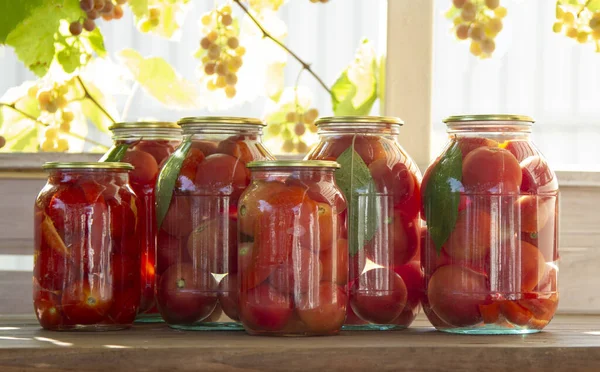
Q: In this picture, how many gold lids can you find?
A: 6